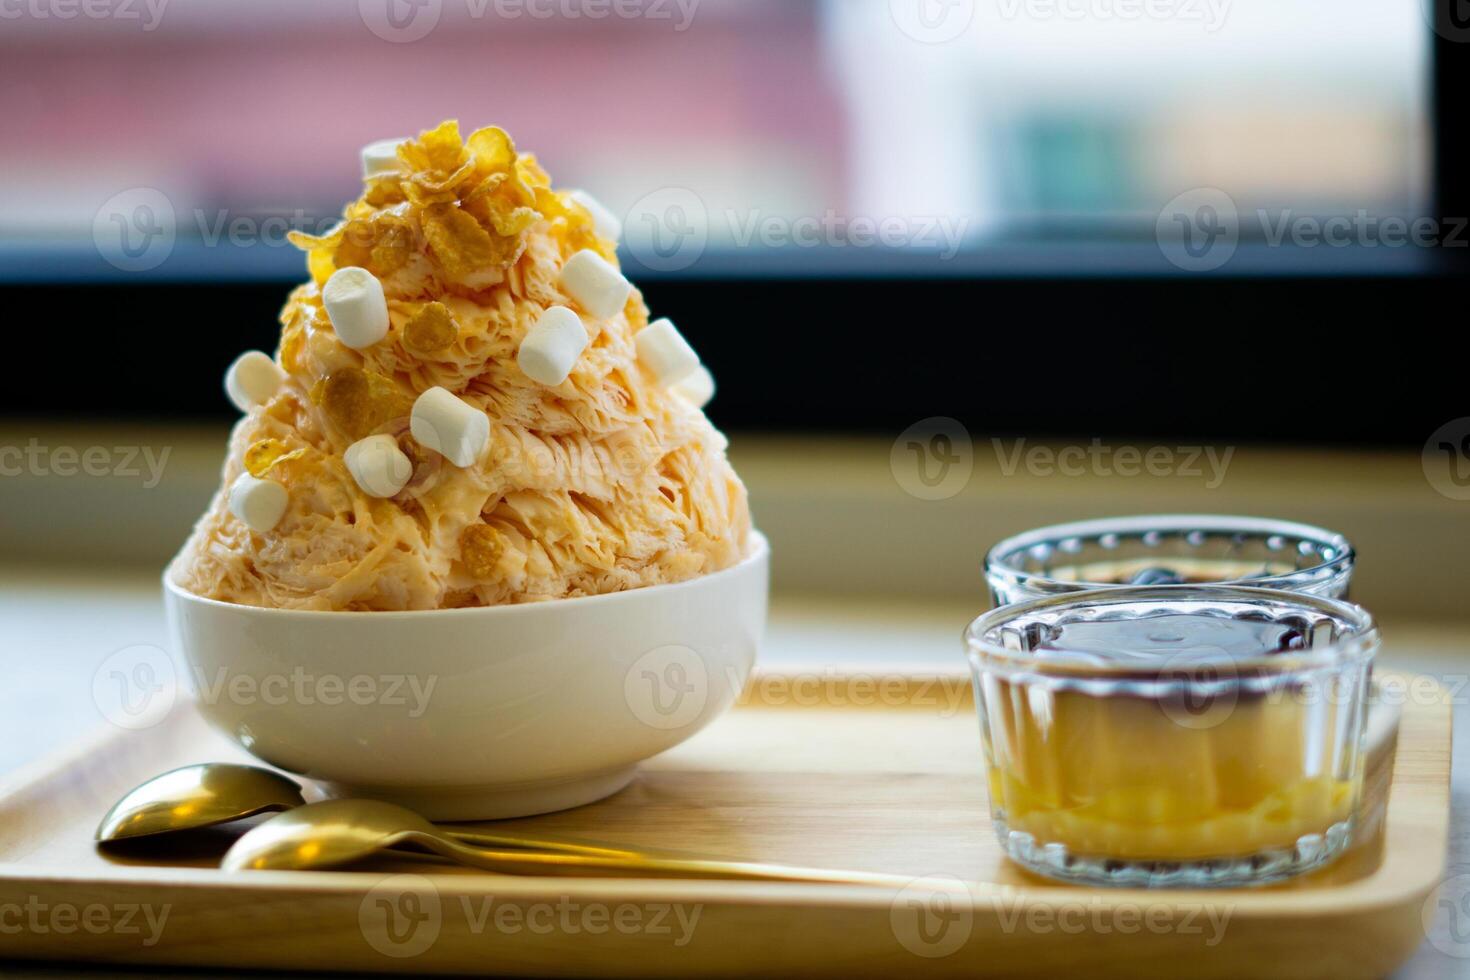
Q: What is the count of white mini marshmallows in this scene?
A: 11